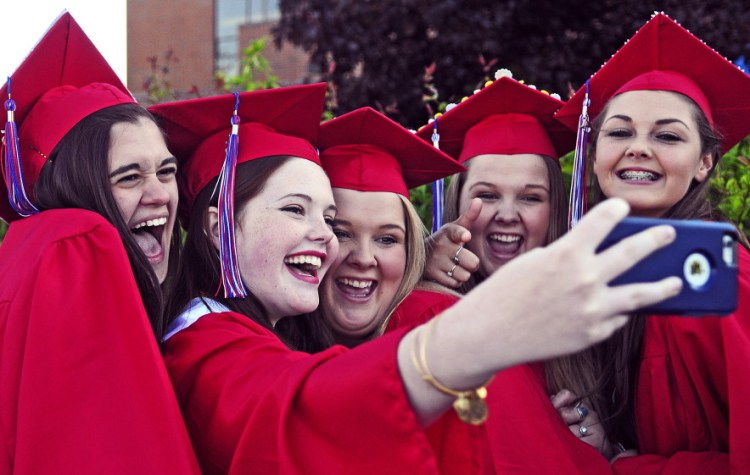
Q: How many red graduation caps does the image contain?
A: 5